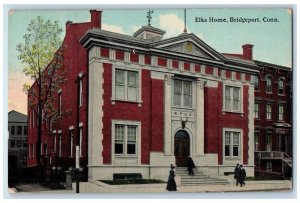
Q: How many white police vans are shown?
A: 0